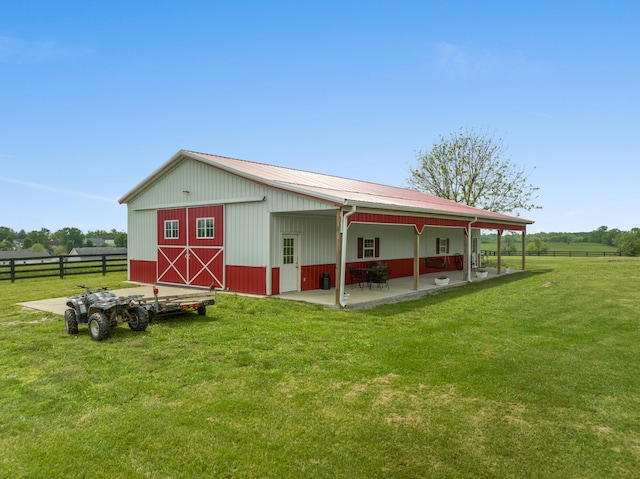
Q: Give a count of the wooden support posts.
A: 5